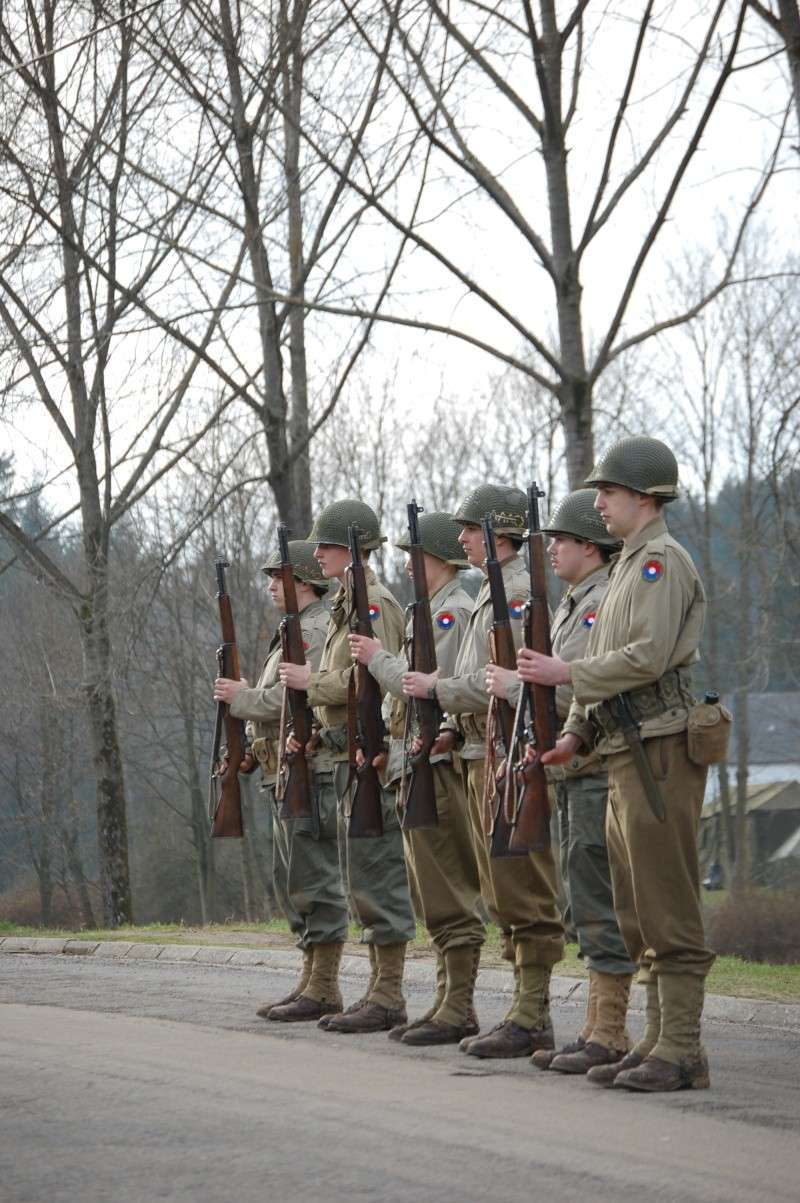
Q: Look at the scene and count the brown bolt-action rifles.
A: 6